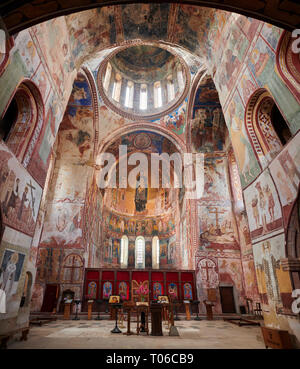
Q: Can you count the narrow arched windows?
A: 10